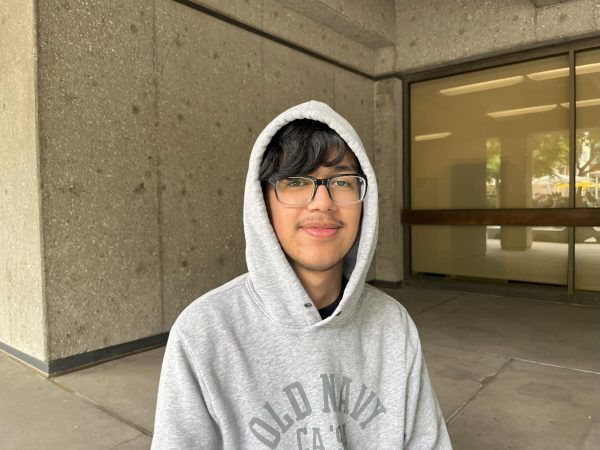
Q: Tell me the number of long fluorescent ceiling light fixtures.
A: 5